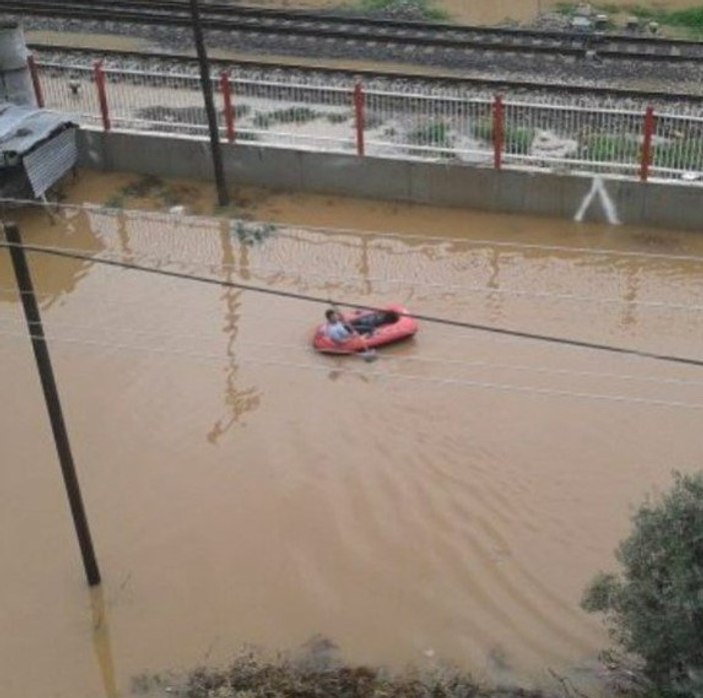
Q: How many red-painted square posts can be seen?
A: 6